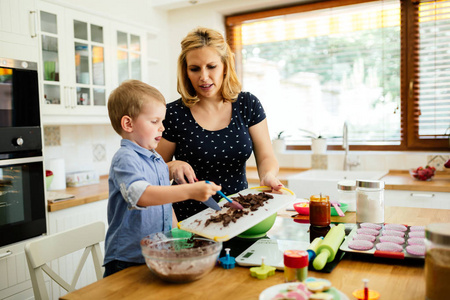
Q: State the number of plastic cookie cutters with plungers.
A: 3